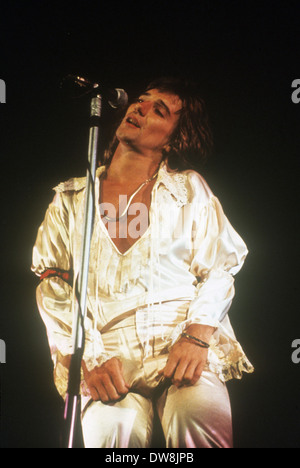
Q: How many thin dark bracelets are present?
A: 1